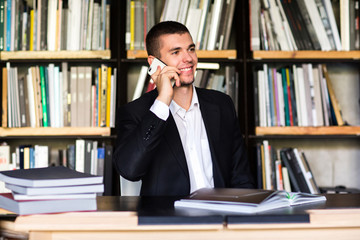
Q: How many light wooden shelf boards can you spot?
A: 5